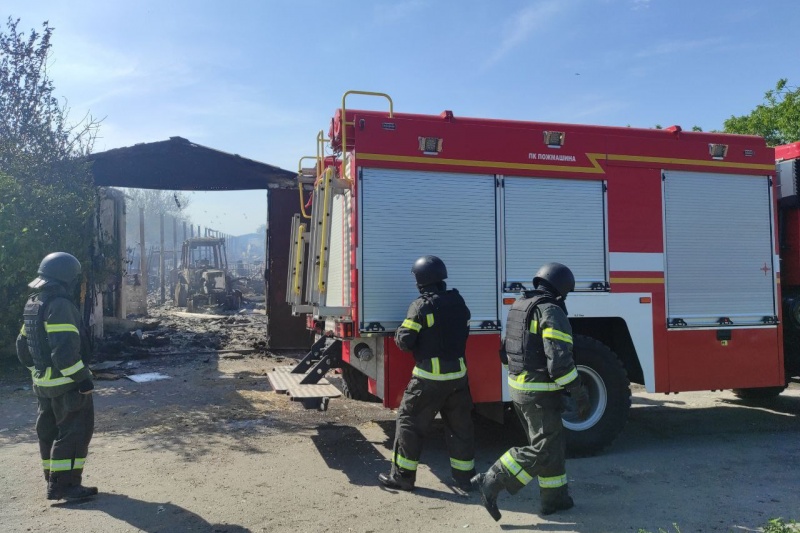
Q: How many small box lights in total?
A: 3